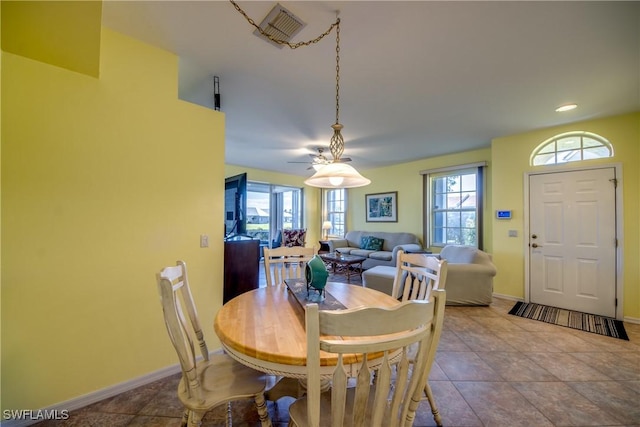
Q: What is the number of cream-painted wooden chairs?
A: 4